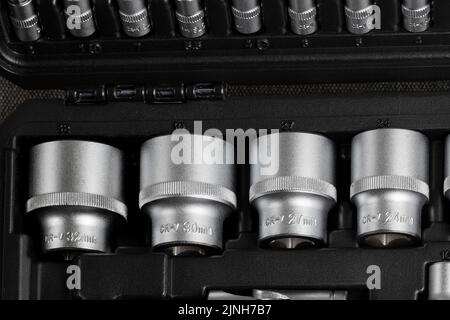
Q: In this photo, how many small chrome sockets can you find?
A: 8